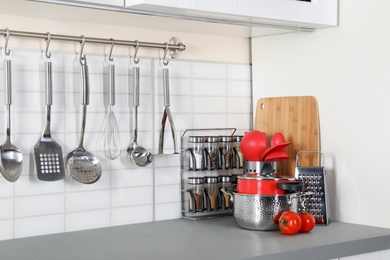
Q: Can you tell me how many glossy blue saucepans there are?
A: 0